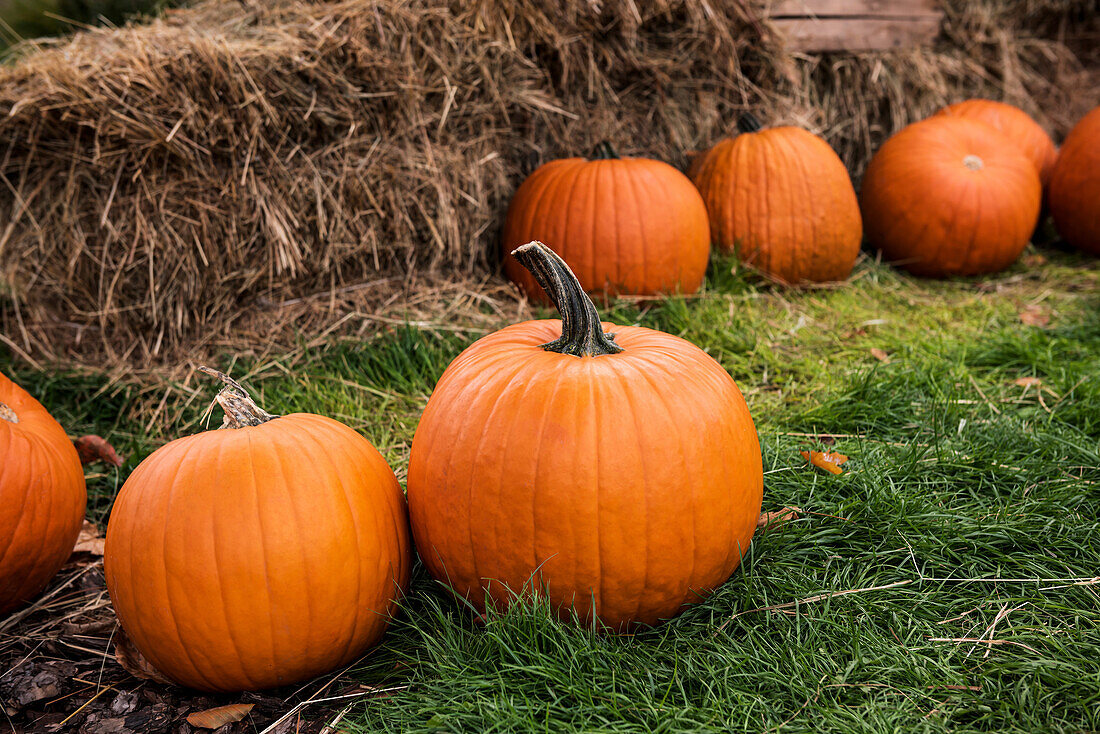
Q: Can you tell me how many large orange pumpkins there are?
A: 8